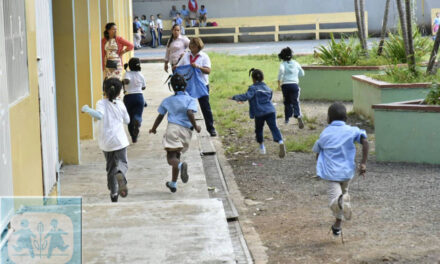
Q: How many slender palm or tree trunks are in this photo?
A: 6